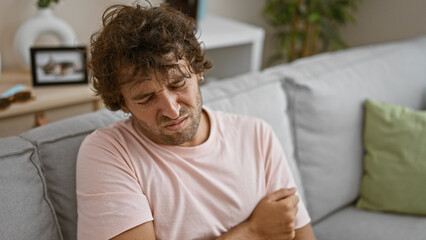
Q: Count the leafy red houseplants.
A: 0